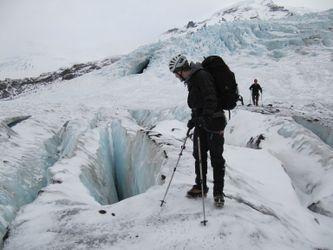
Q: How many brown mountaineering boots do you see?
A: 2